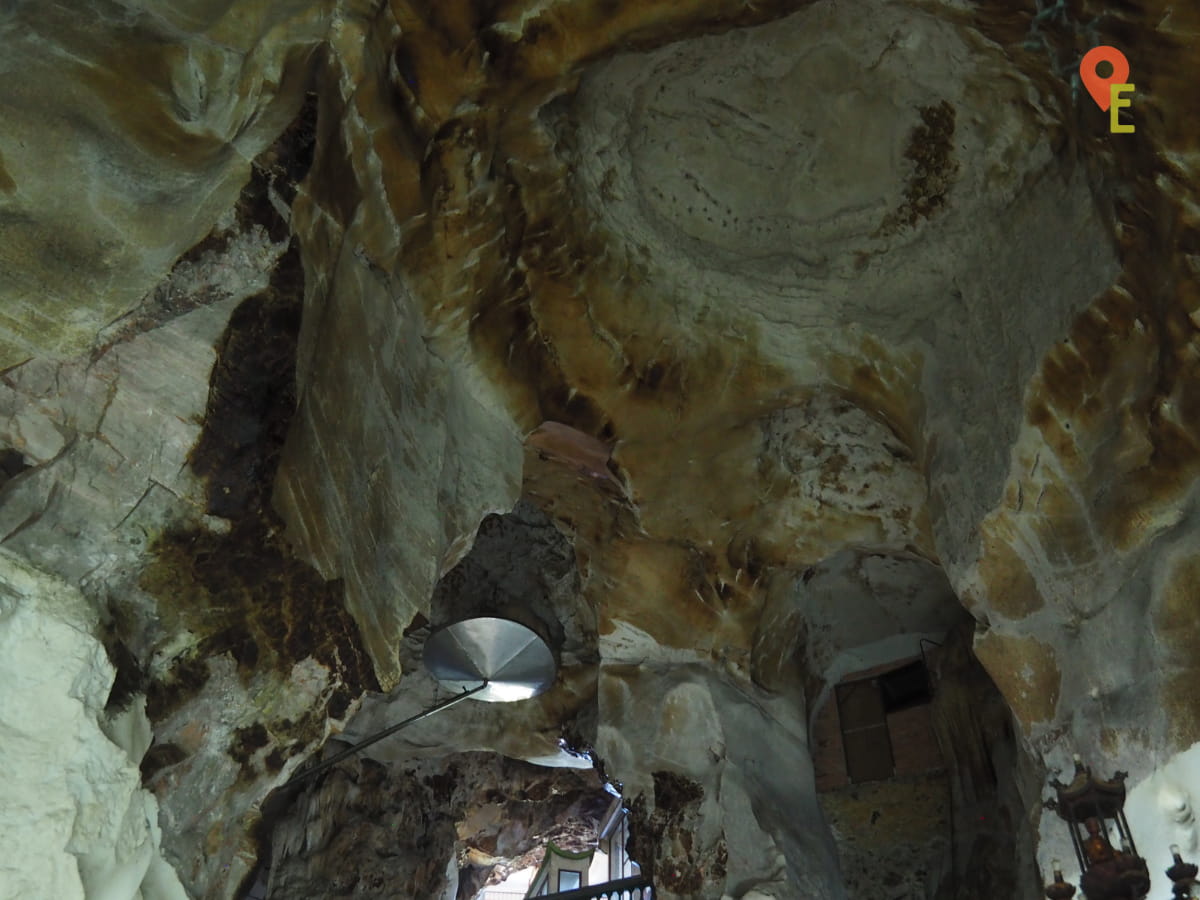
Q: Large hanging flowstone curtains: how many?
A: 1